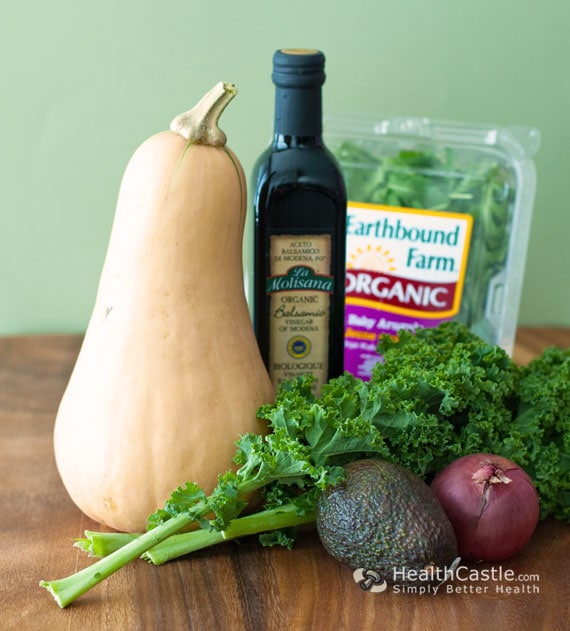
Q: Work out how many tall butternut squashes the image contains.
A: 1